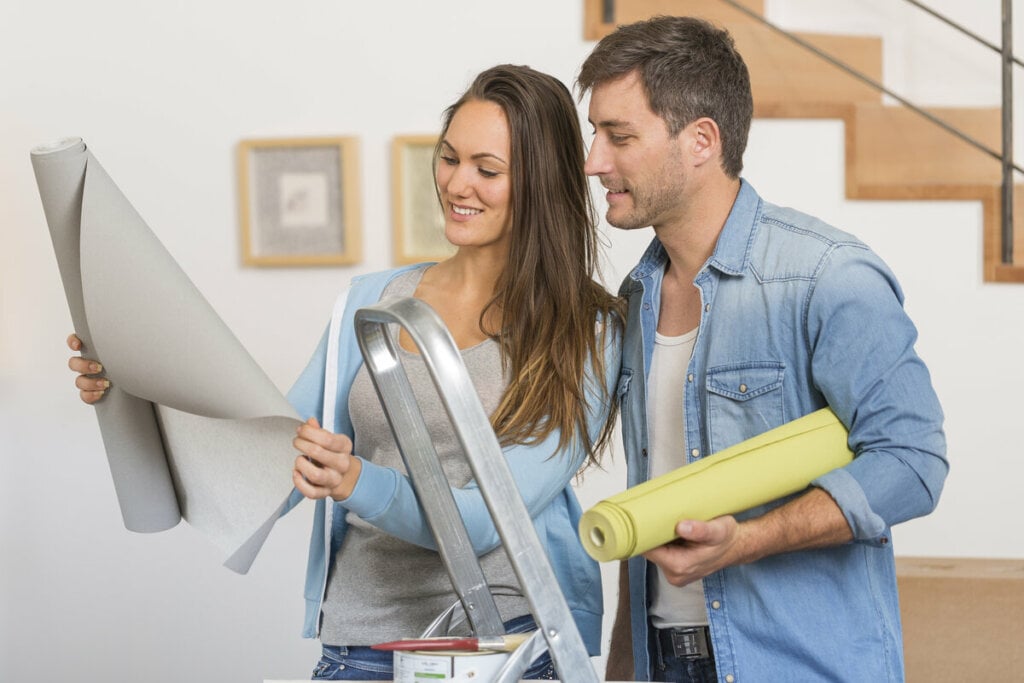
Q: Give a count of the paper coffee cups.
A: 0